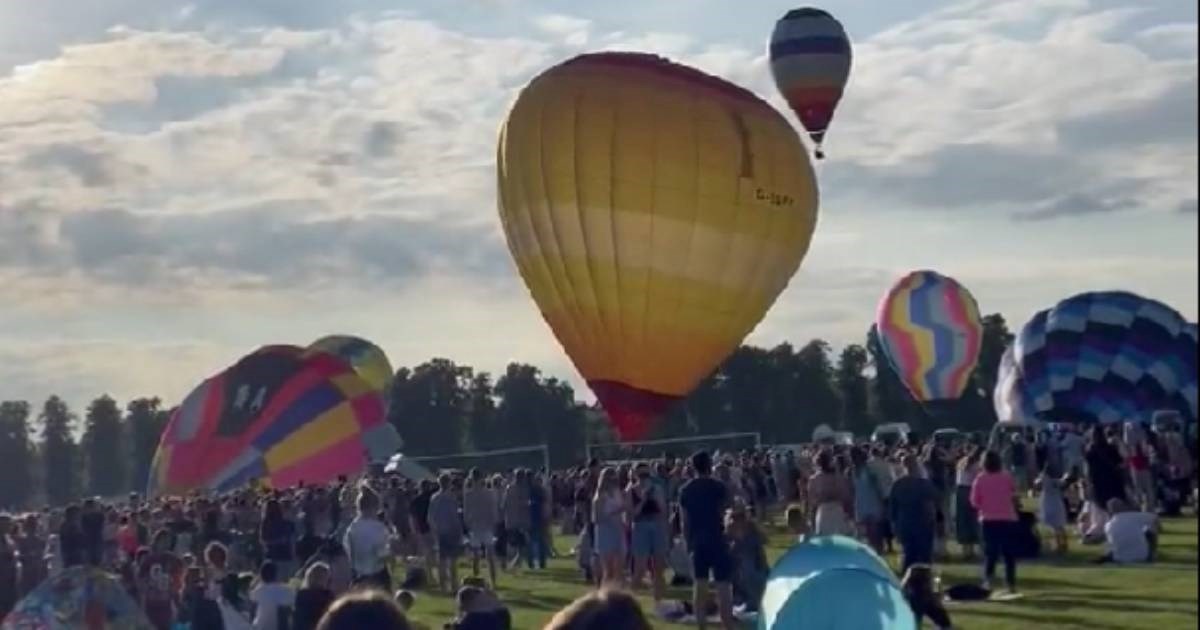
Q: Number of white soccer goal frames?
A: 2